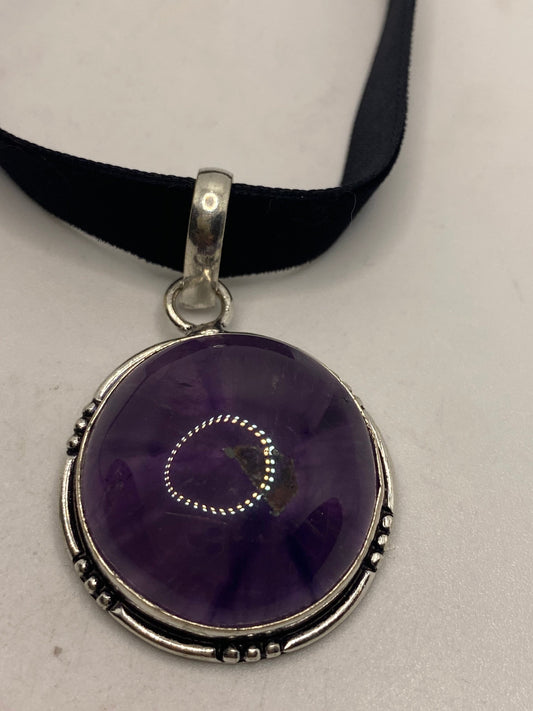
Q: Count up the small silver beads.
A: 12